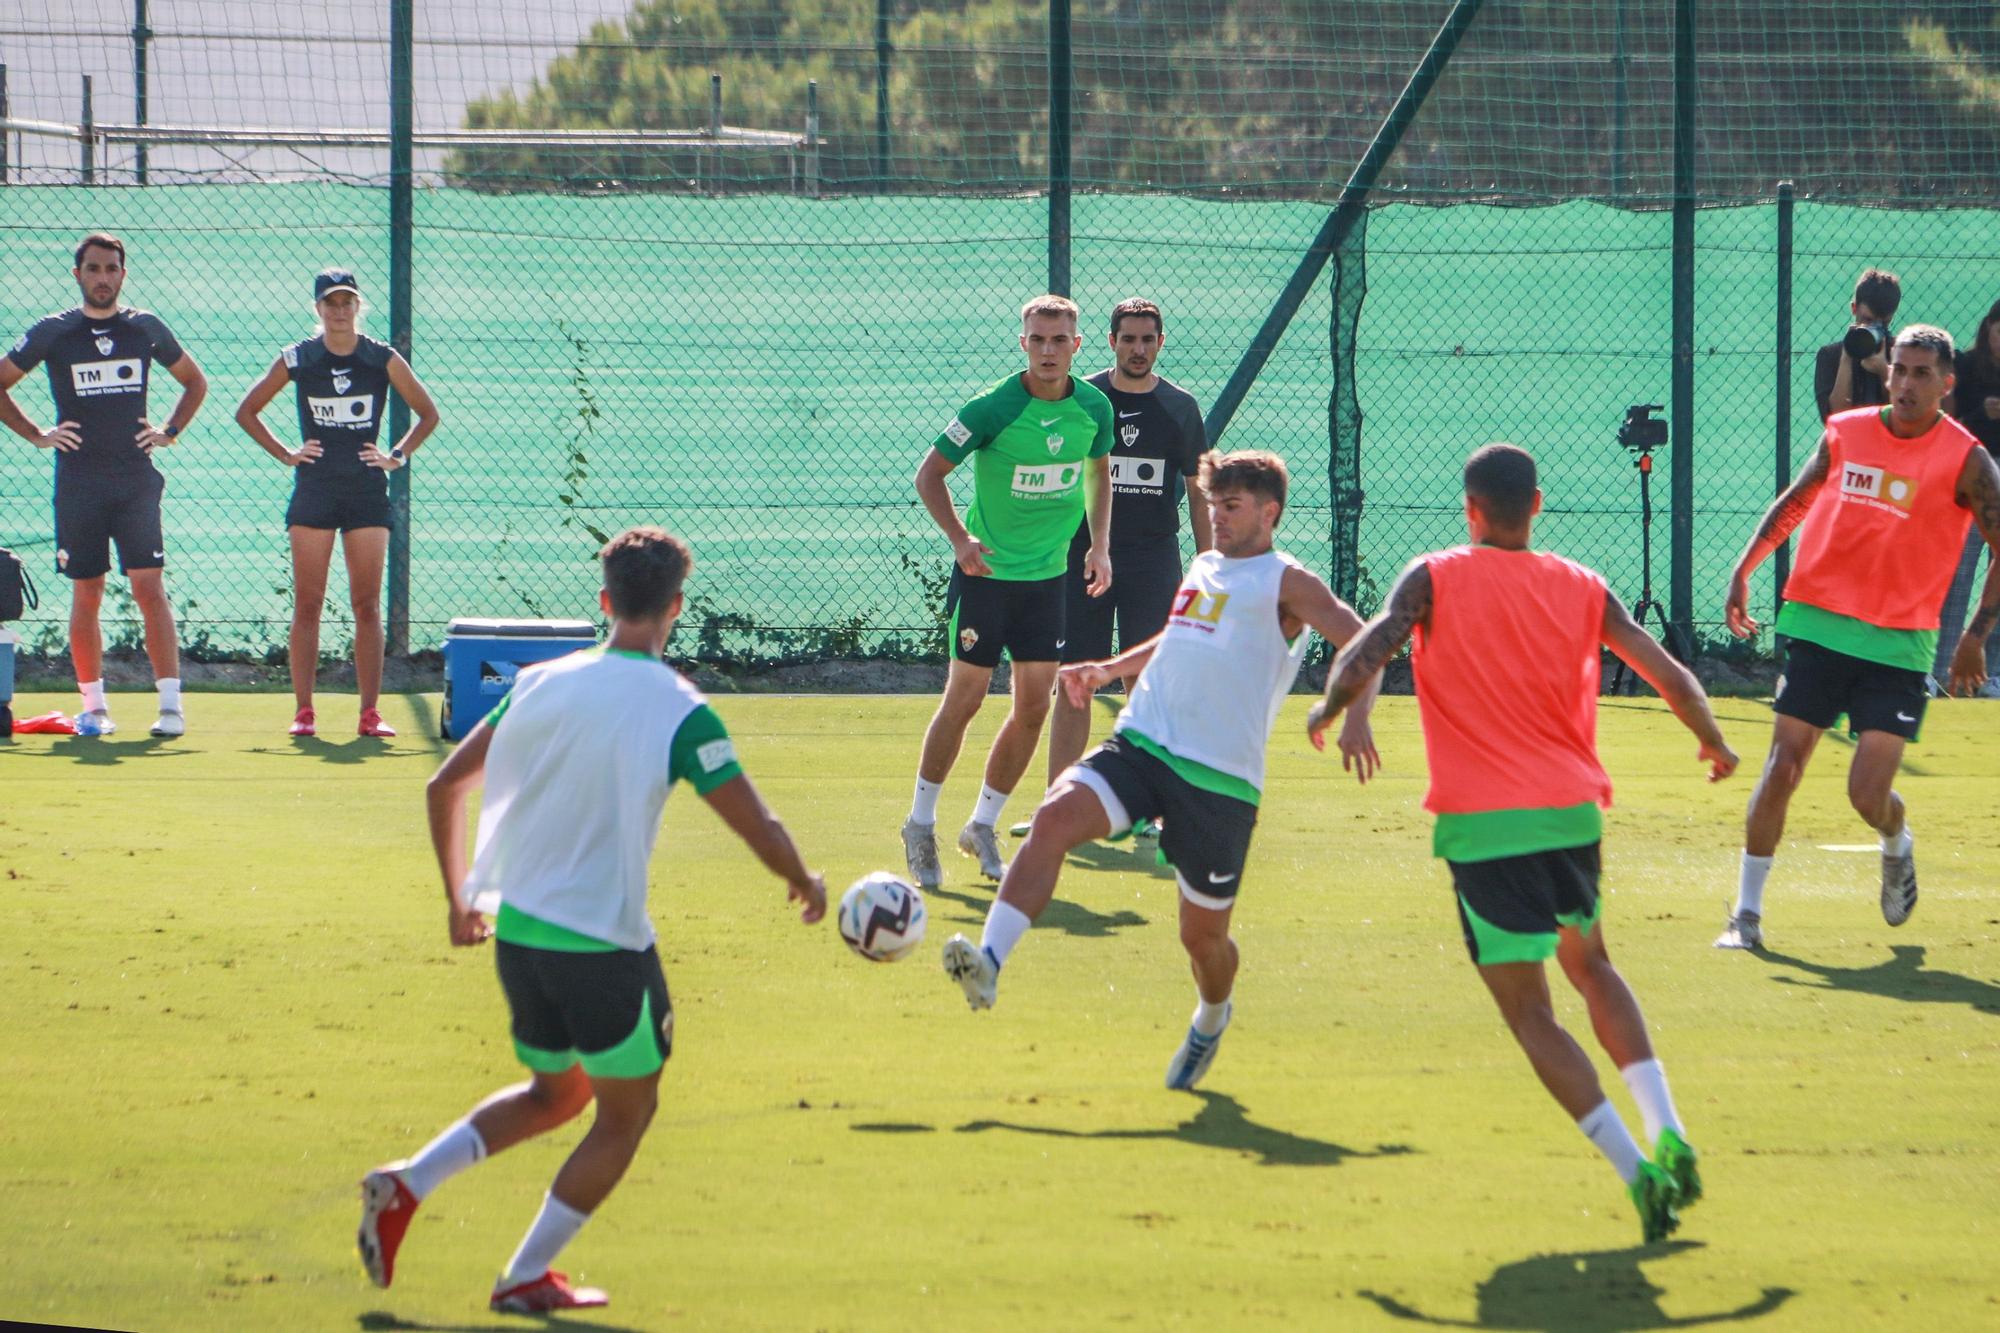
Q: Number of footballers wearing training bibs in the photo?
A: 4